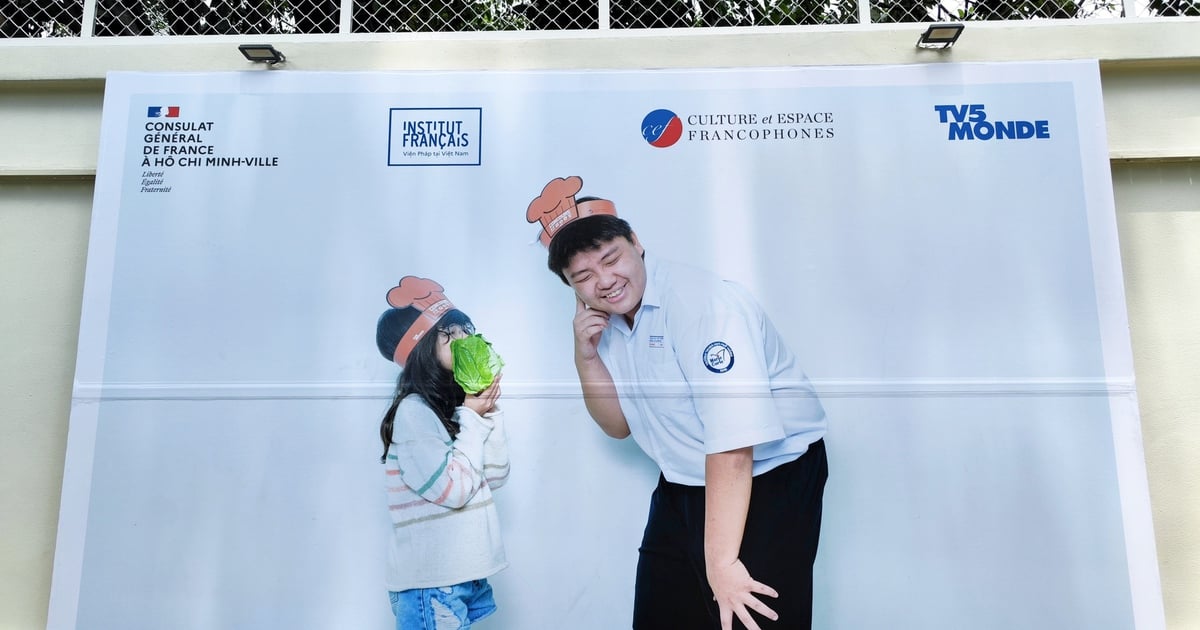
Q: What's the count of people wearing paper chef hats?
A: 2